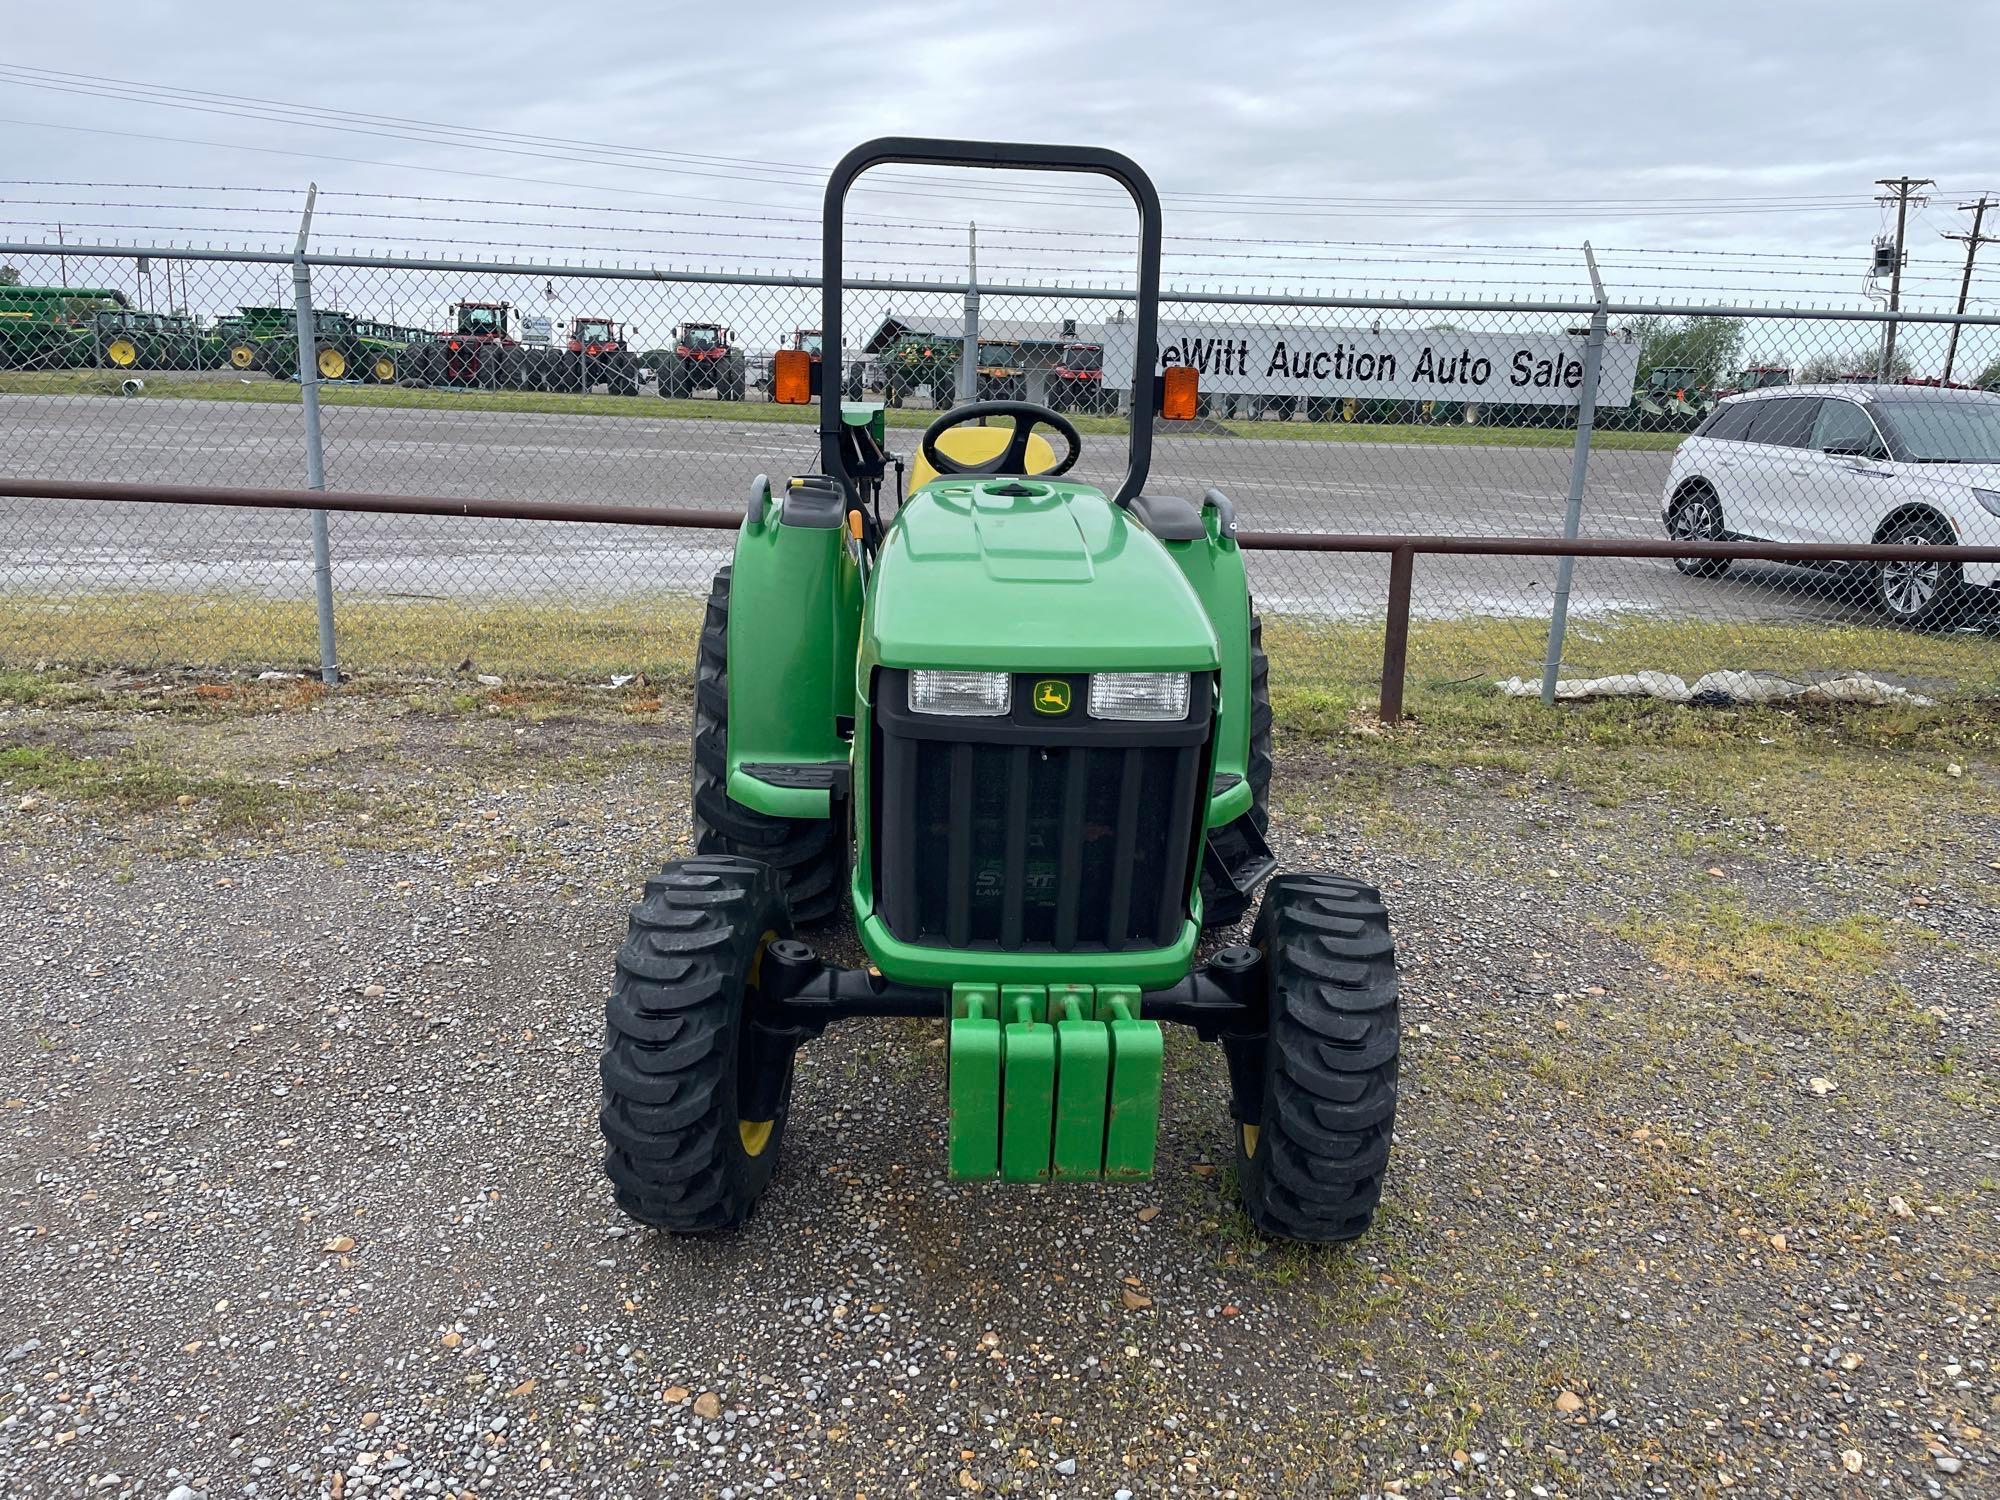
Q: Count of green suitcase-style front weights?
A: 4